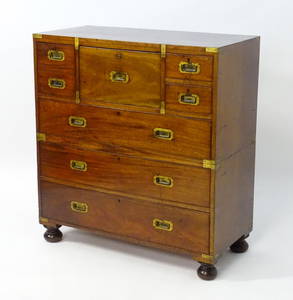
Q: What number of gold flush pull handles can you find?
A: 11